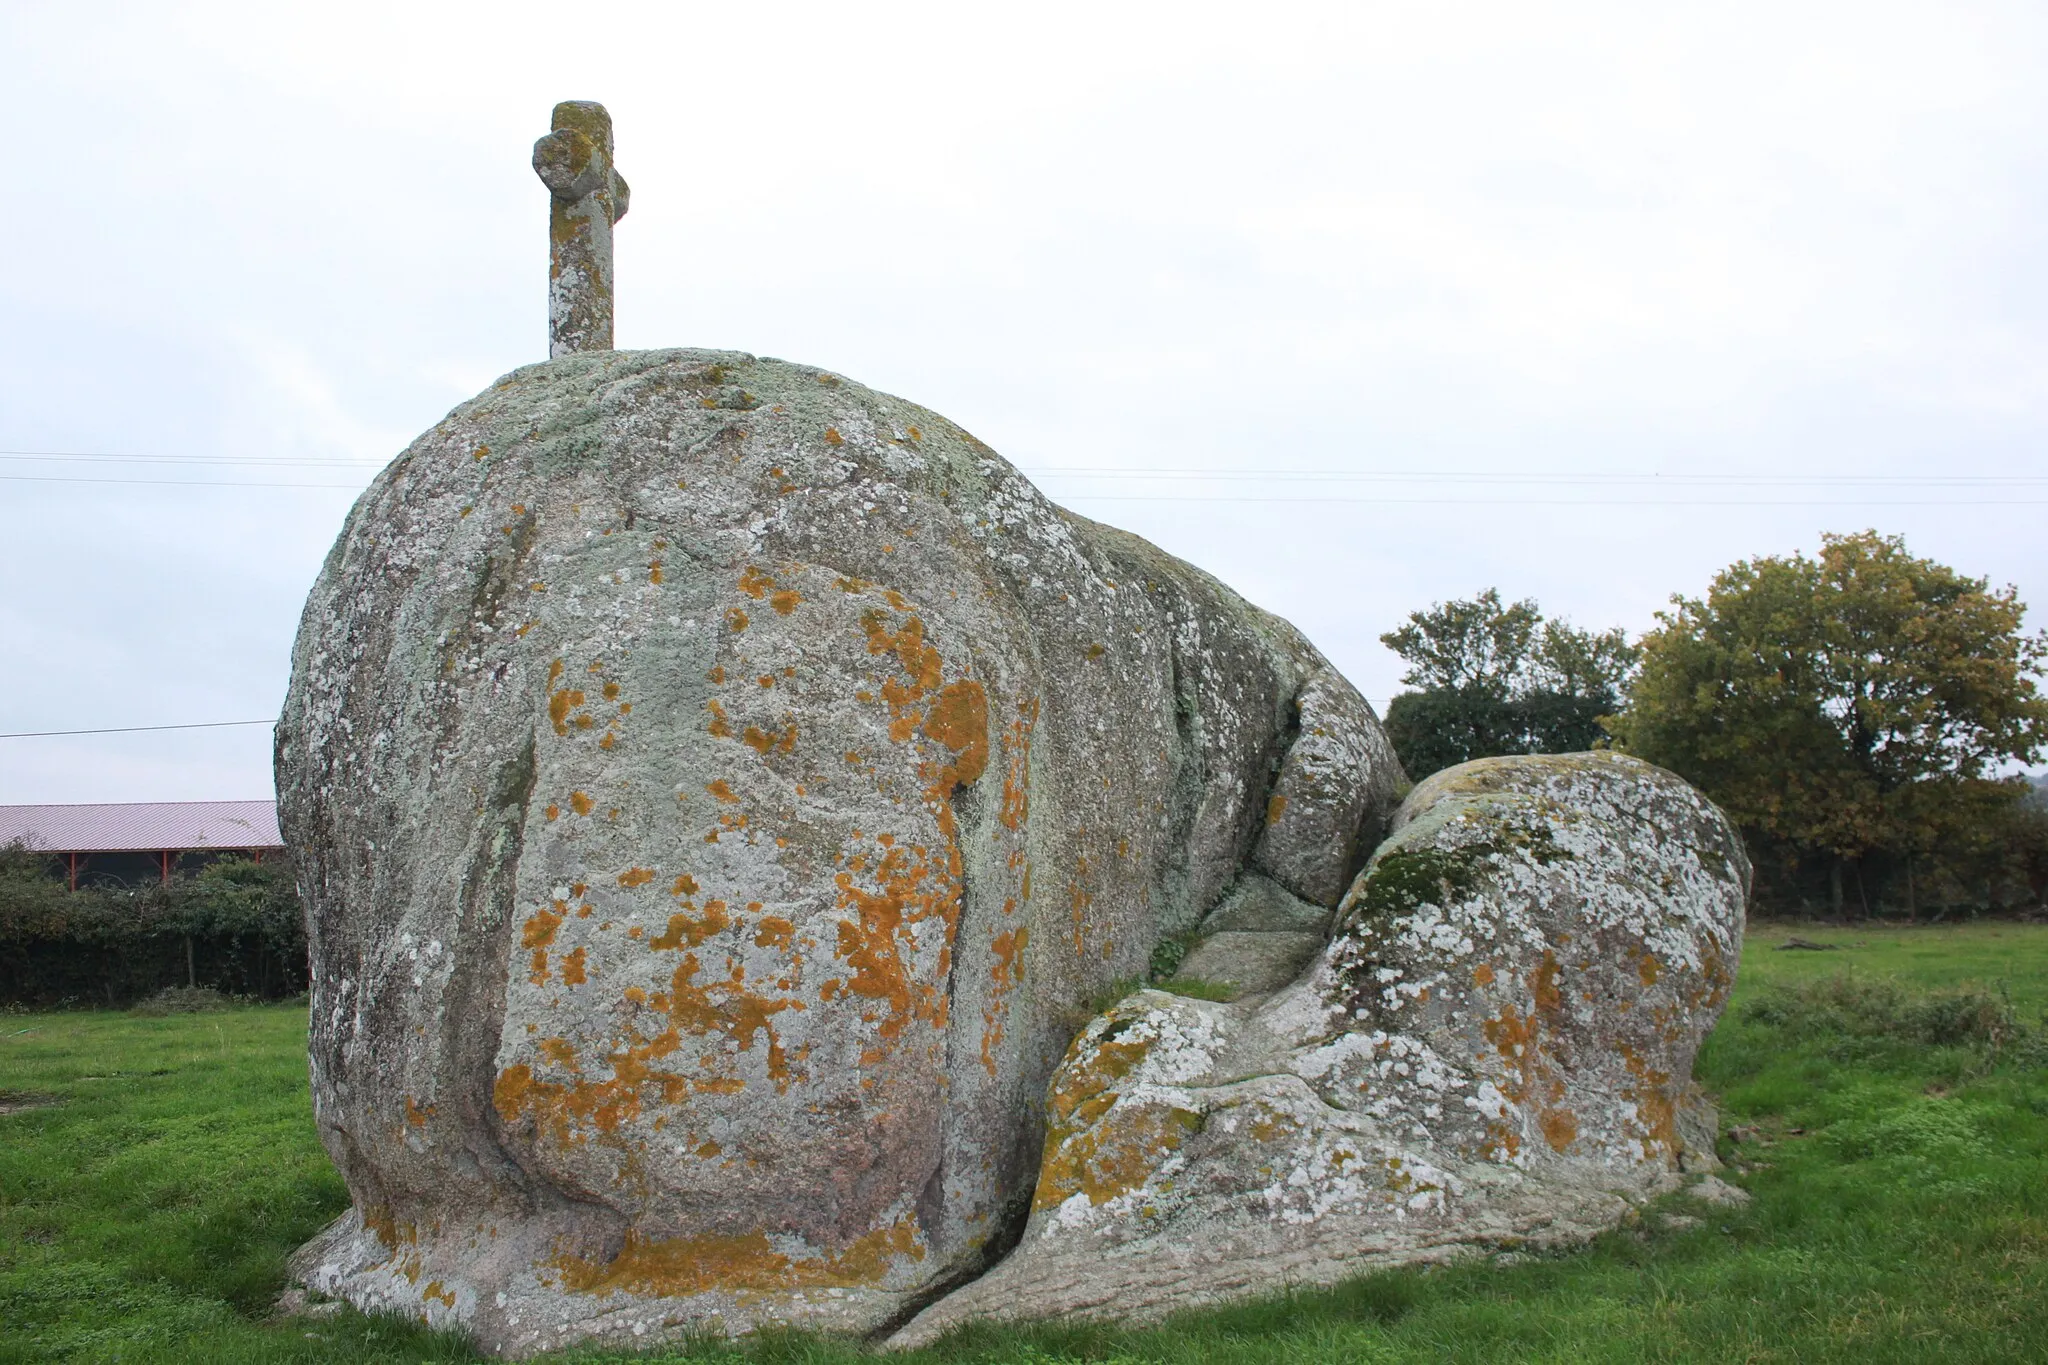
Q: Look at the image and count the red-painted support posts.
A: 3